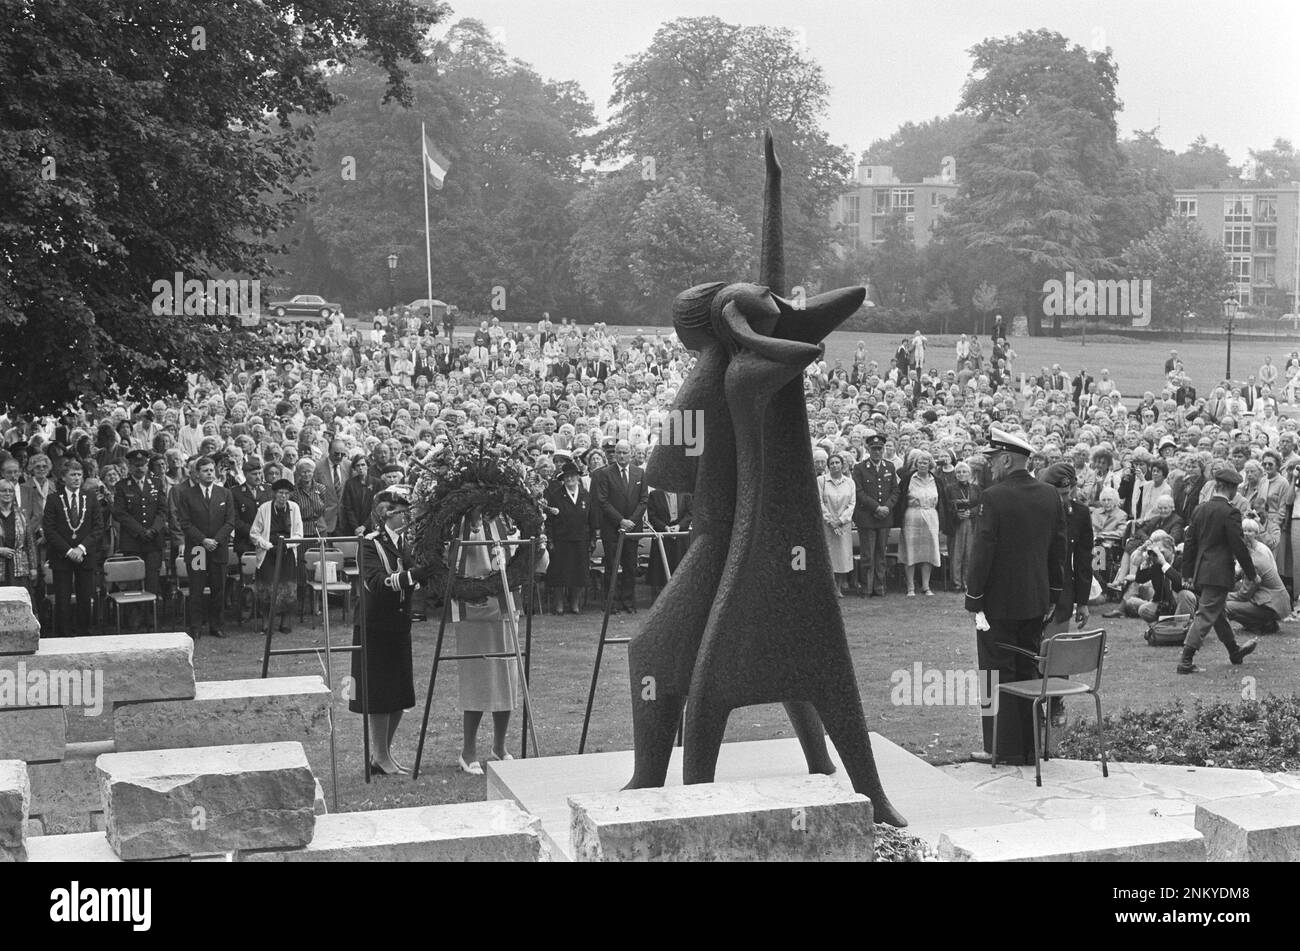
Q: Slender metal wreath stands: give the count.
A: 3